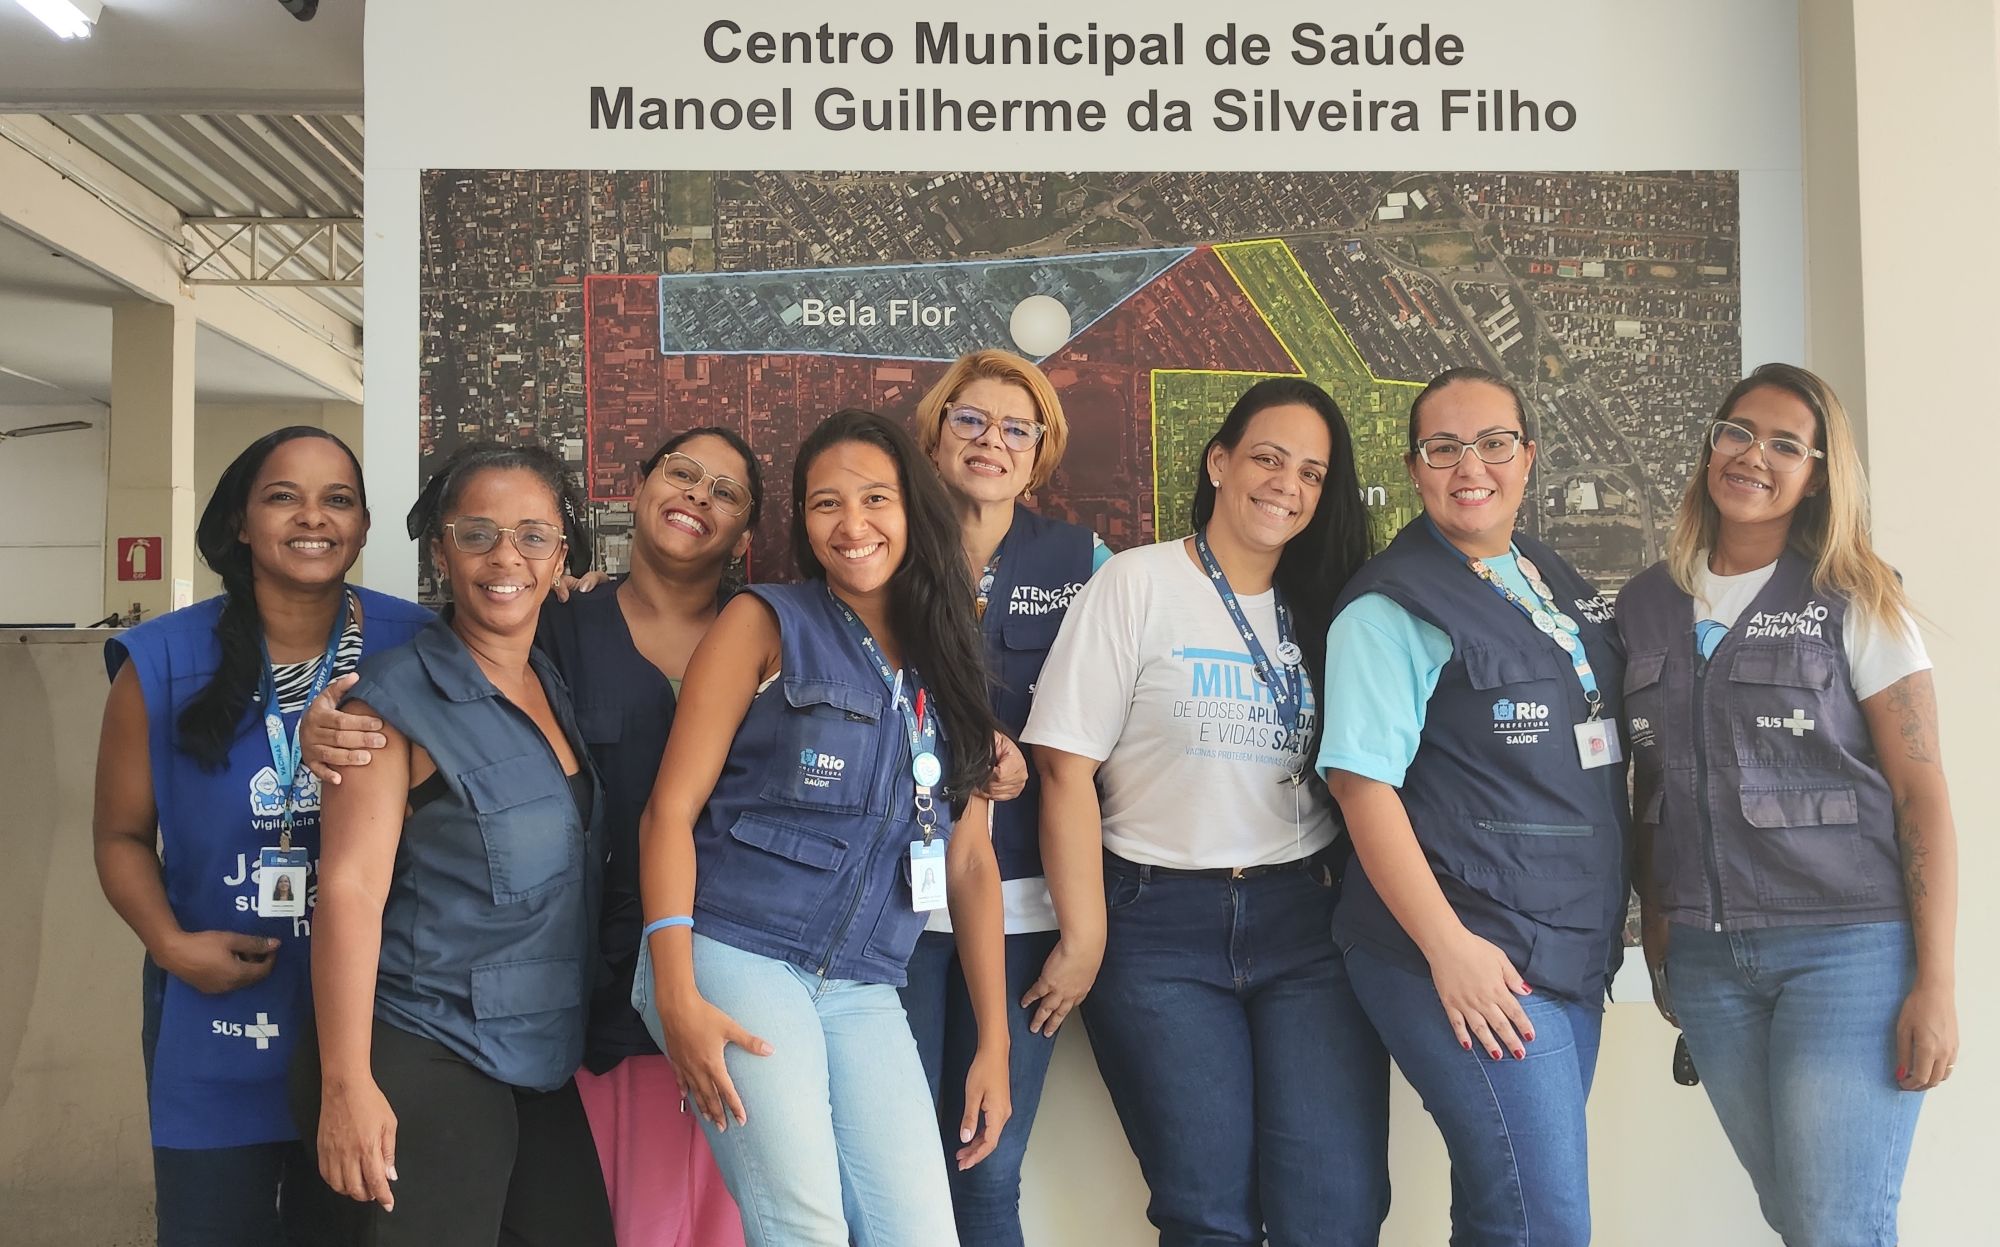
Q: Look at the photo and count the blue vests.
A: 7